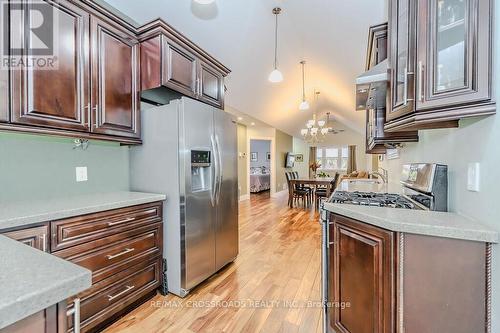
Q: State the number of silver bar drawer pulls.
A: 3